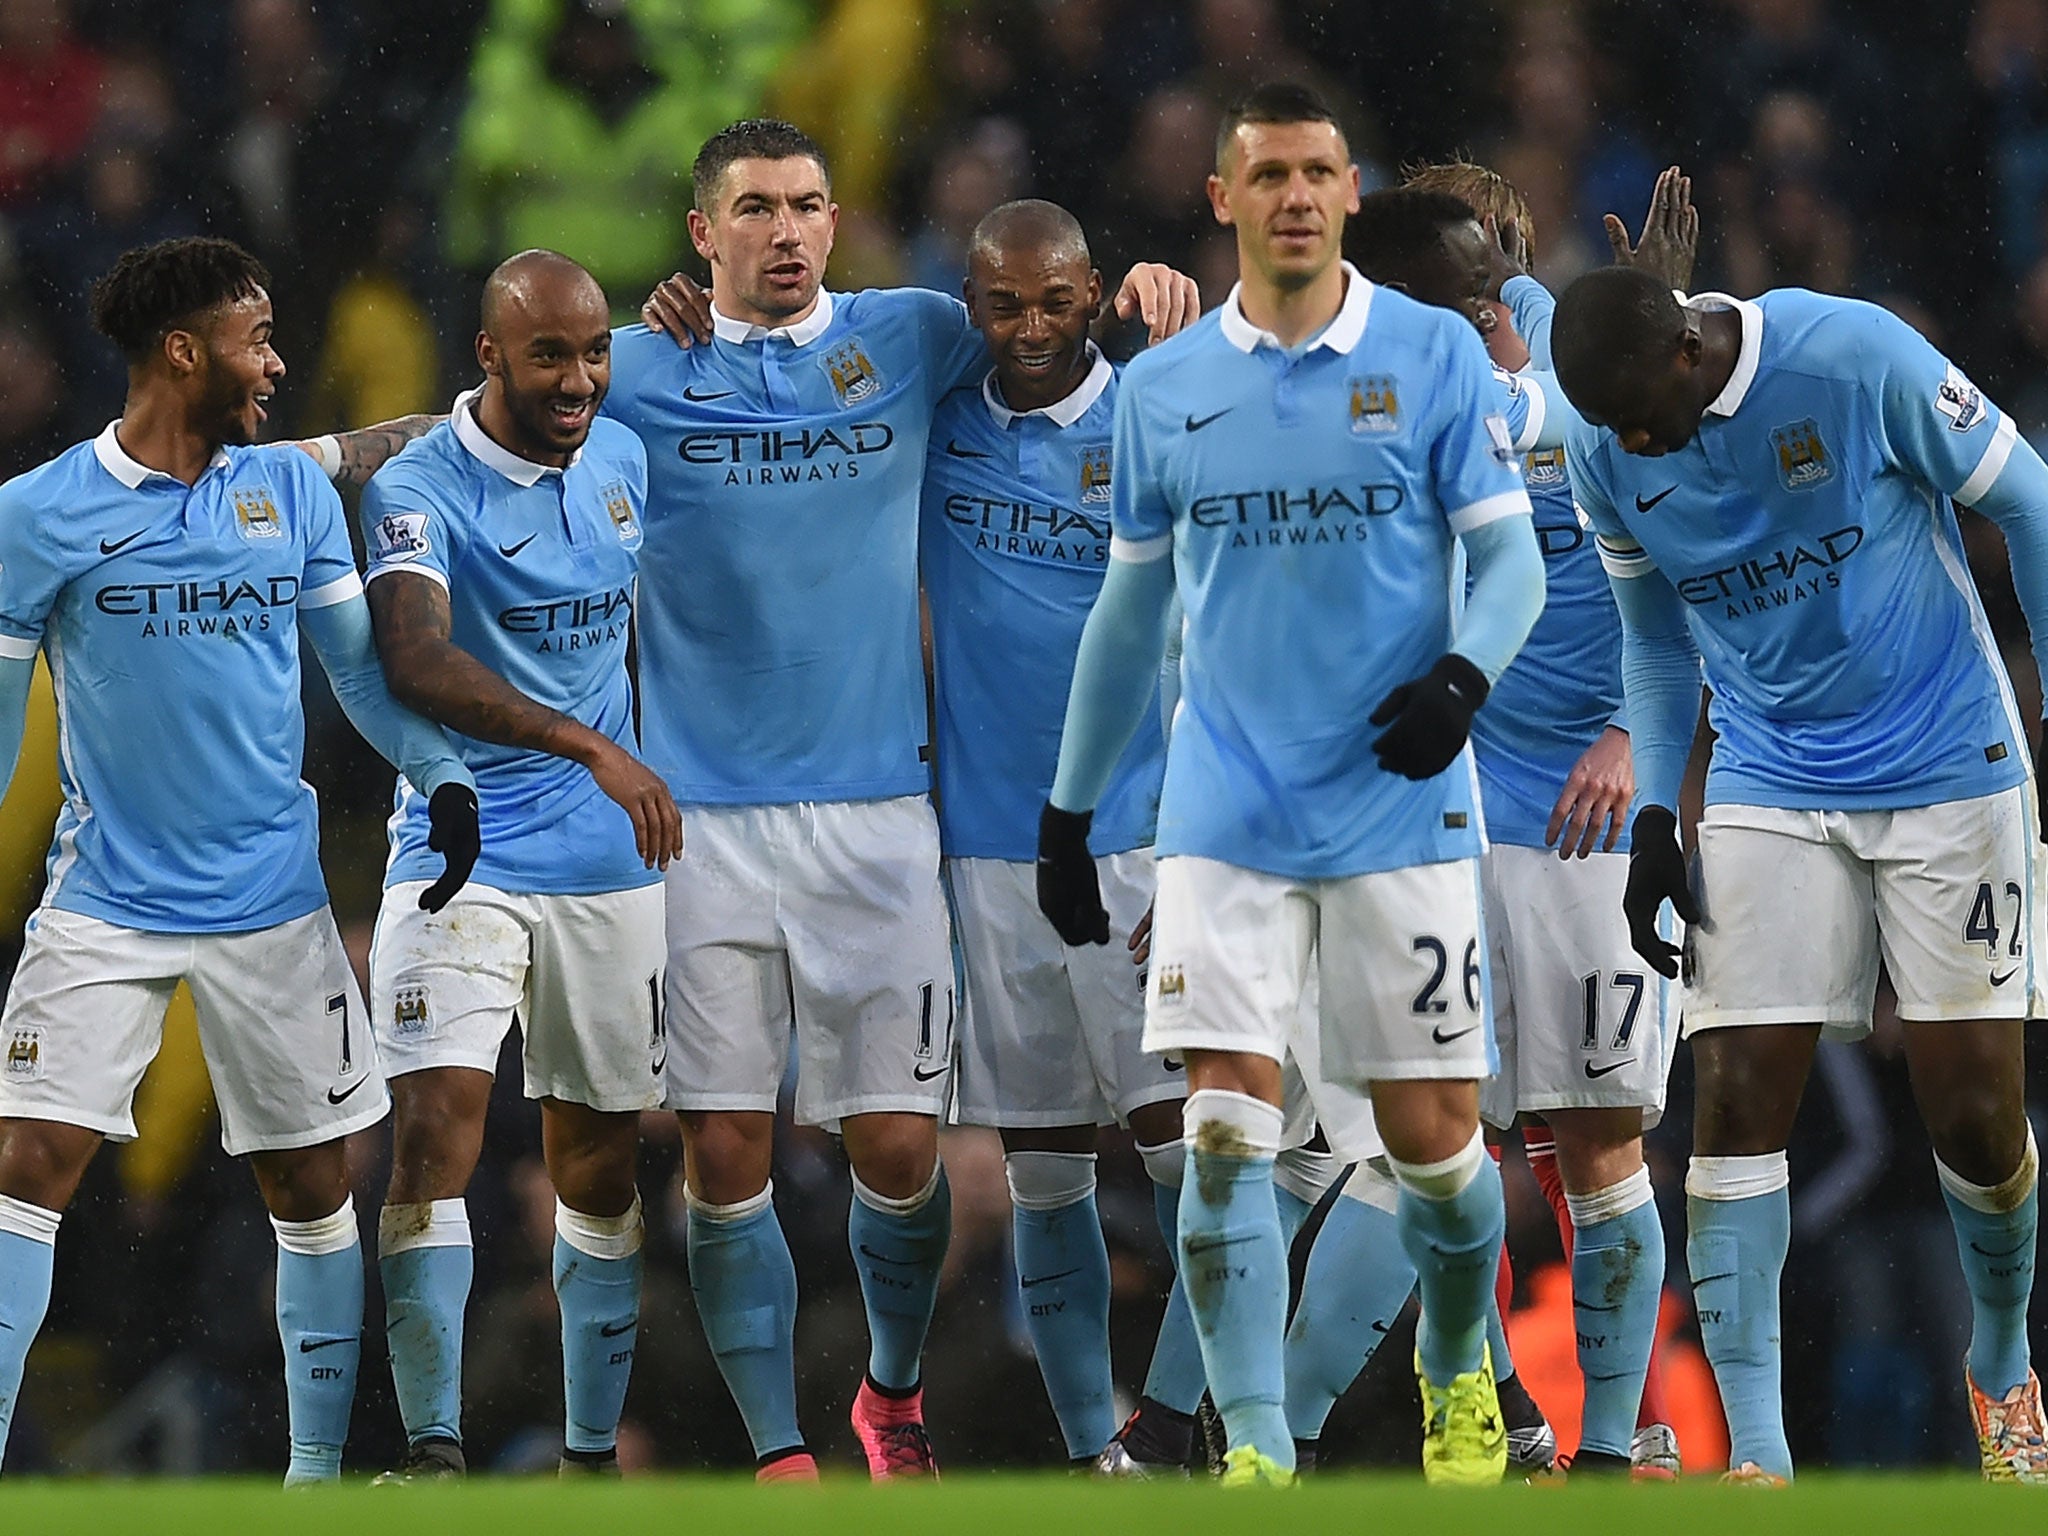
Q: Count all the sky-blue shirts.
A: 8